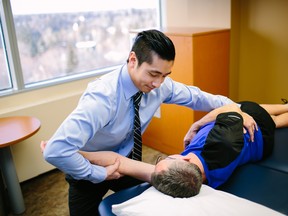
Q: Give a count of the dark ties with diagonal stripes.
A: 1